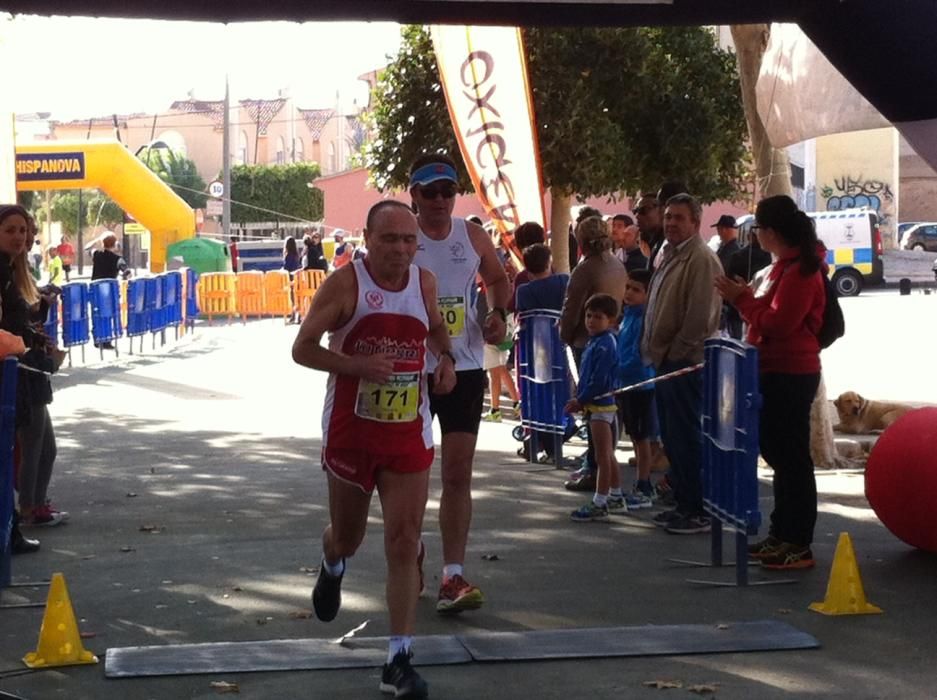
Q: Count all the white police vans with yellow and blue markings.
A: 1